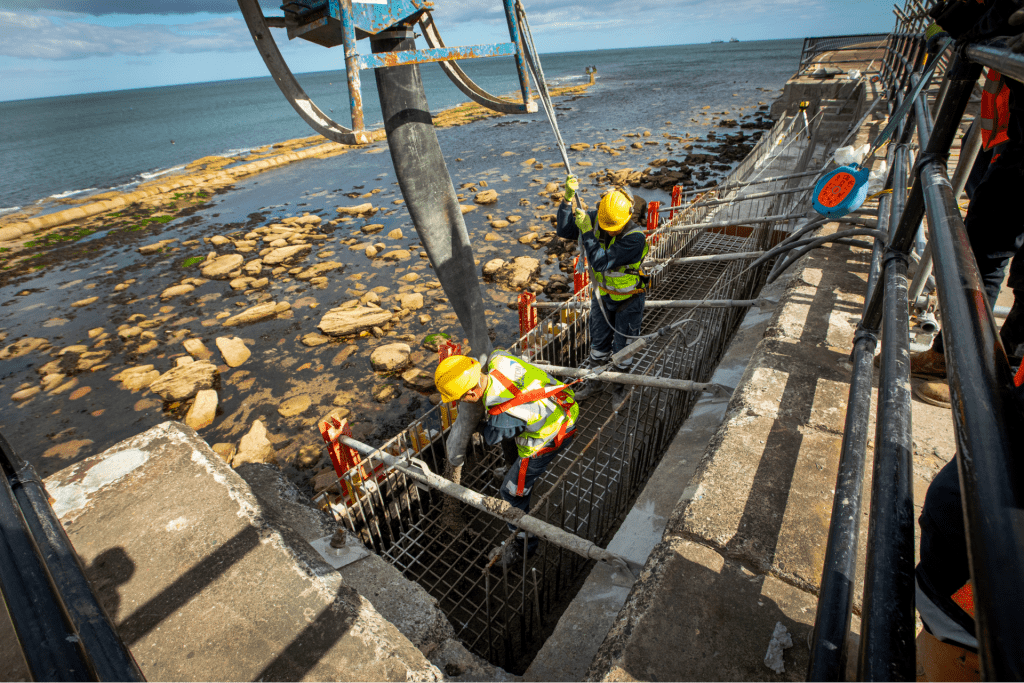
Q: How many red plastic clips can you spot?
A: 6